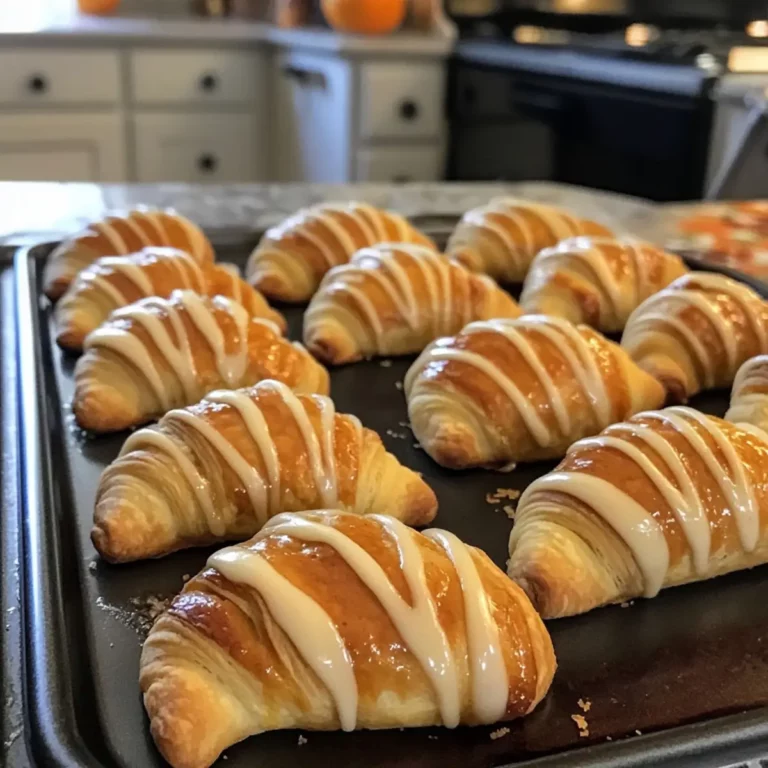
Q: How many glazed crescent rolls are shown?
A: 13